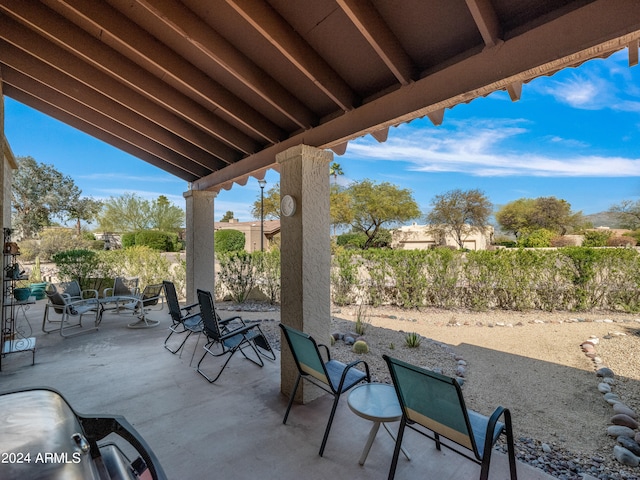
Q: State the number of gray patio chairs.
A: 4